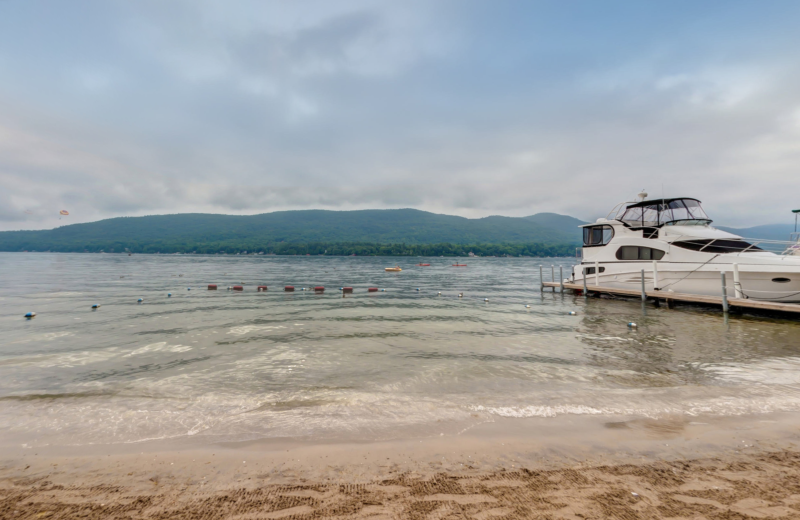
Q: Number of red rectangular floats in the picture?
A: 7